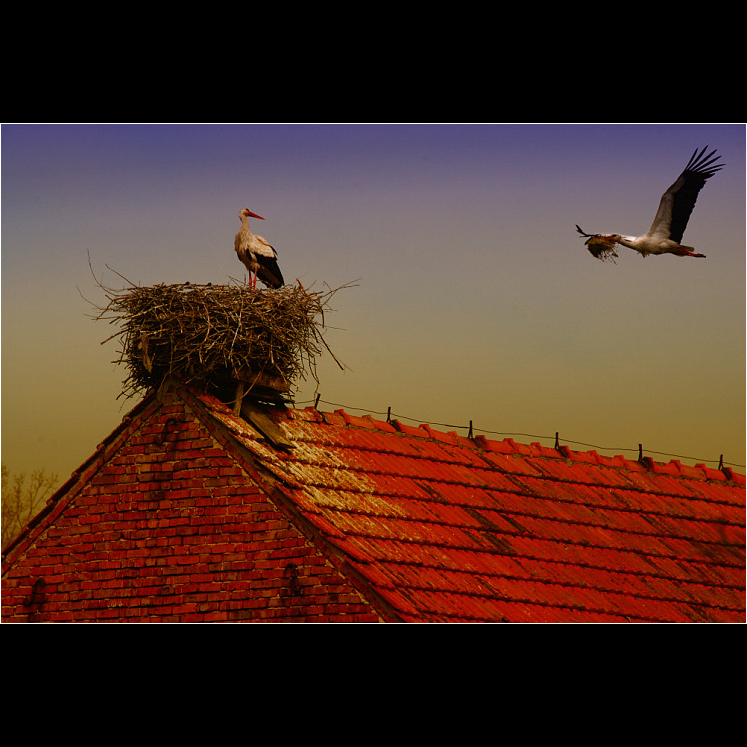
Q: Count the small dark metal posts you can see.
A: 6